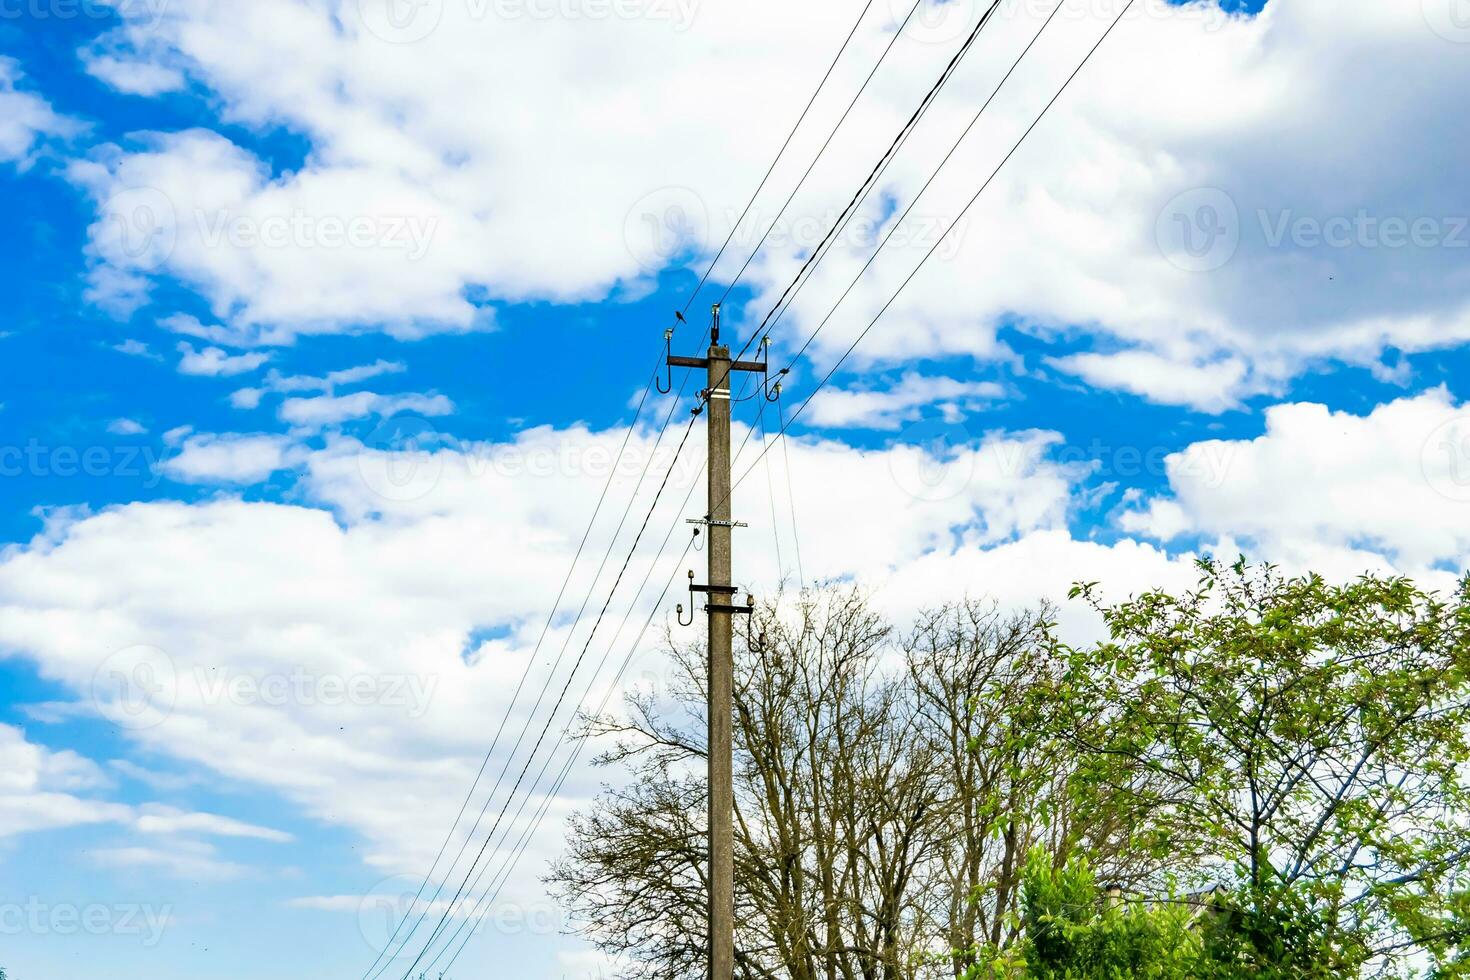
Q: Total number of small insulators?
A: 8